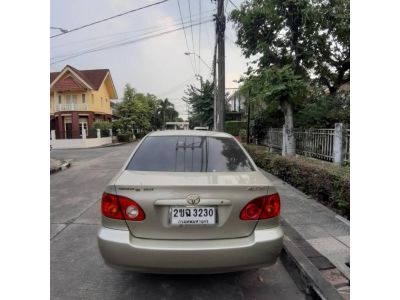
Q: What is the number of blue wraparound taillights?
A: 0